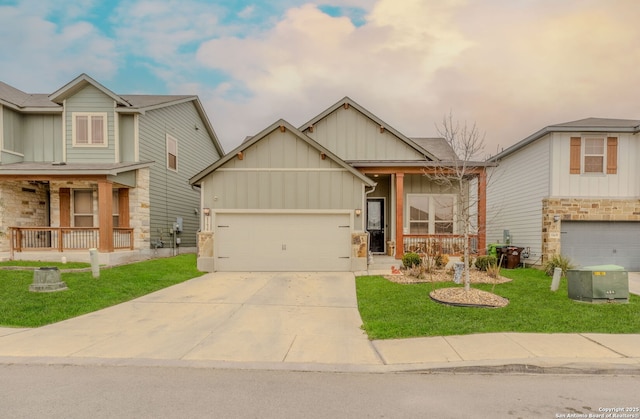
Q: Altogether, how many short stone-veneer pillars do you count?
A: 2